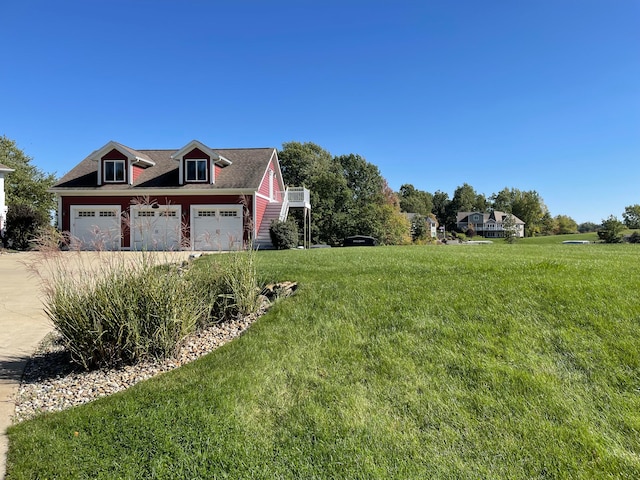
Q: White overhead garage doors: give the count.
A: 3